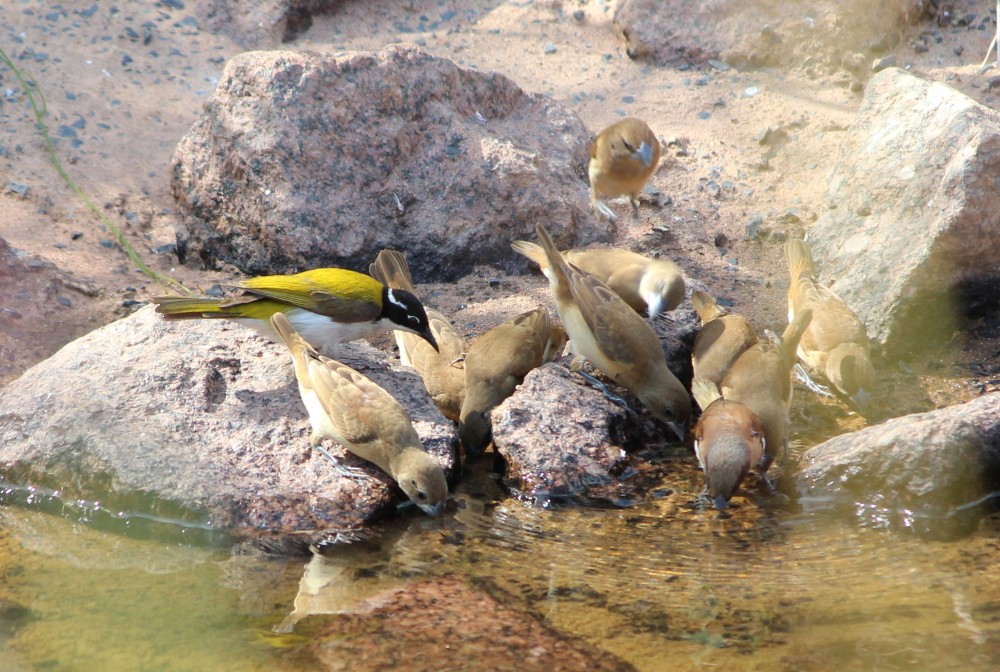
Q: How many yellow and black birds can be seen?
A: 1